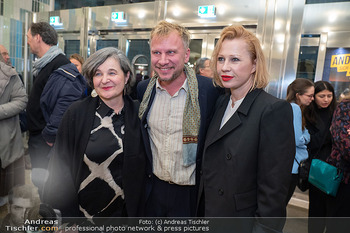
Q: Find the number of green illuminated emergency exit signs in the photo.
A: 3